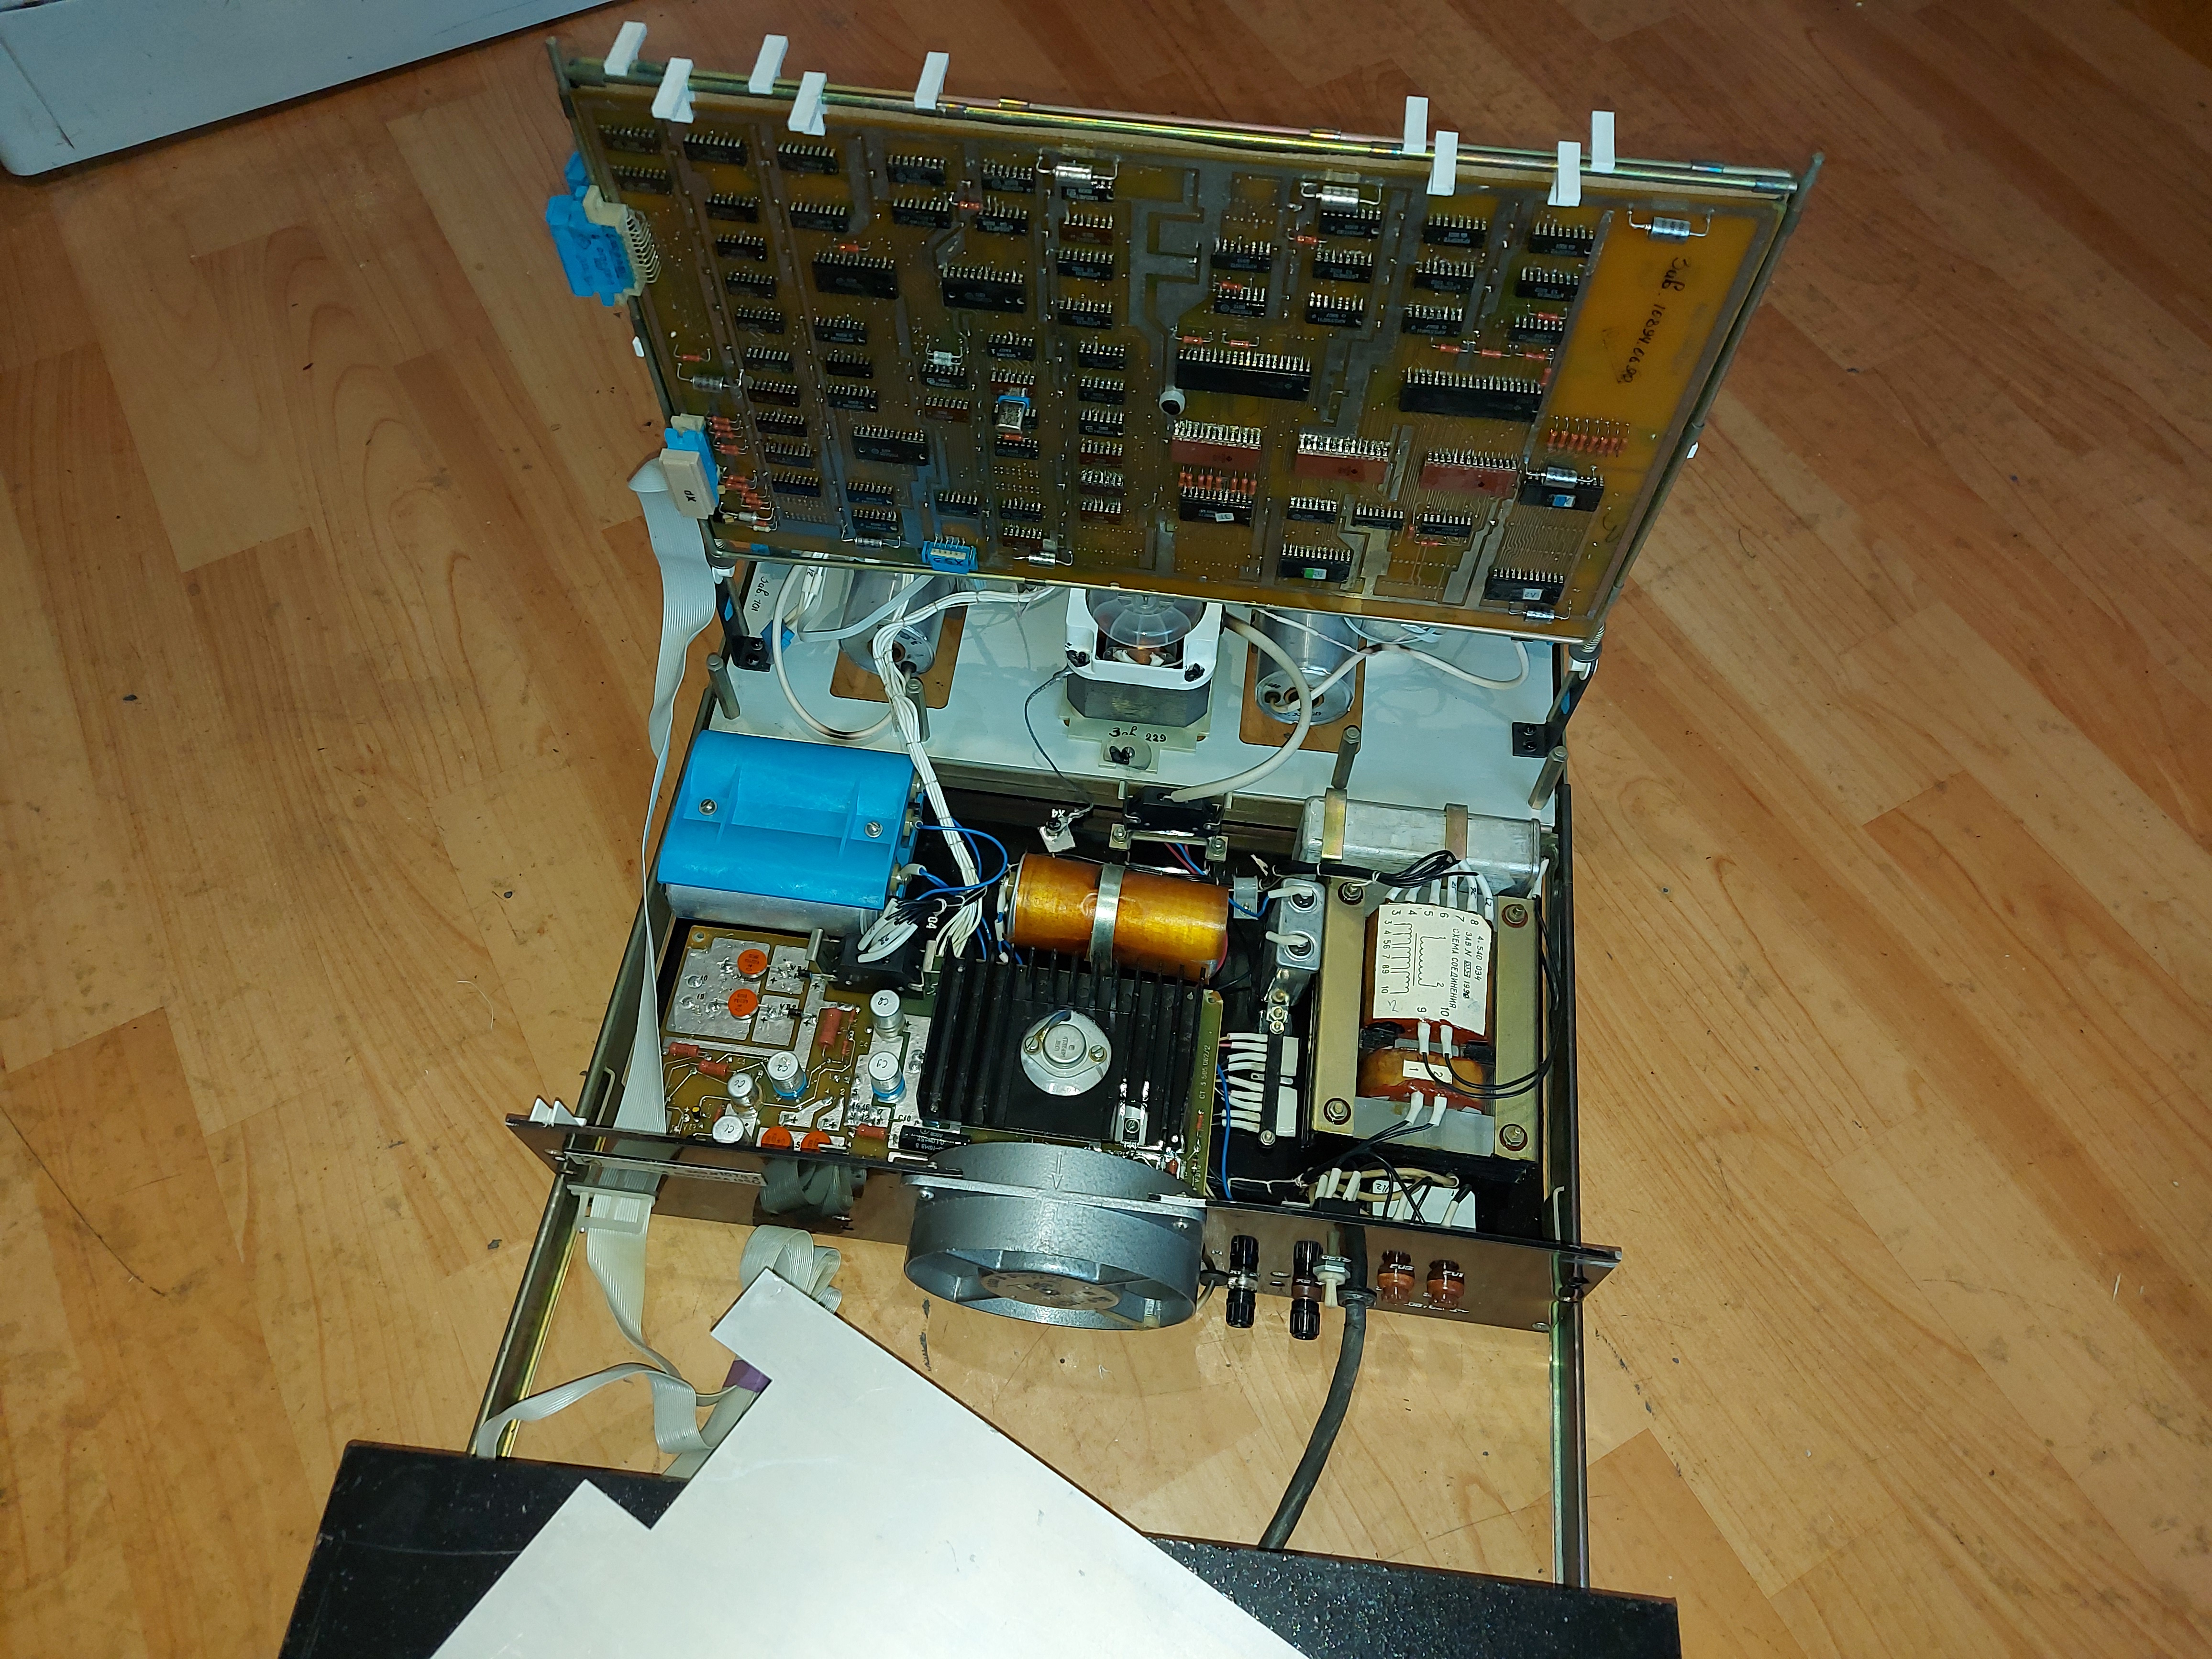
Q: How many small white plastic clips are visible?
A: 9